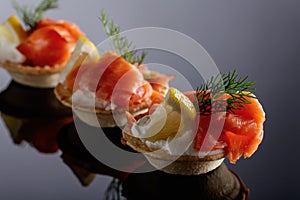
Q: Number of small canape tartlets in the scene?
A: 3